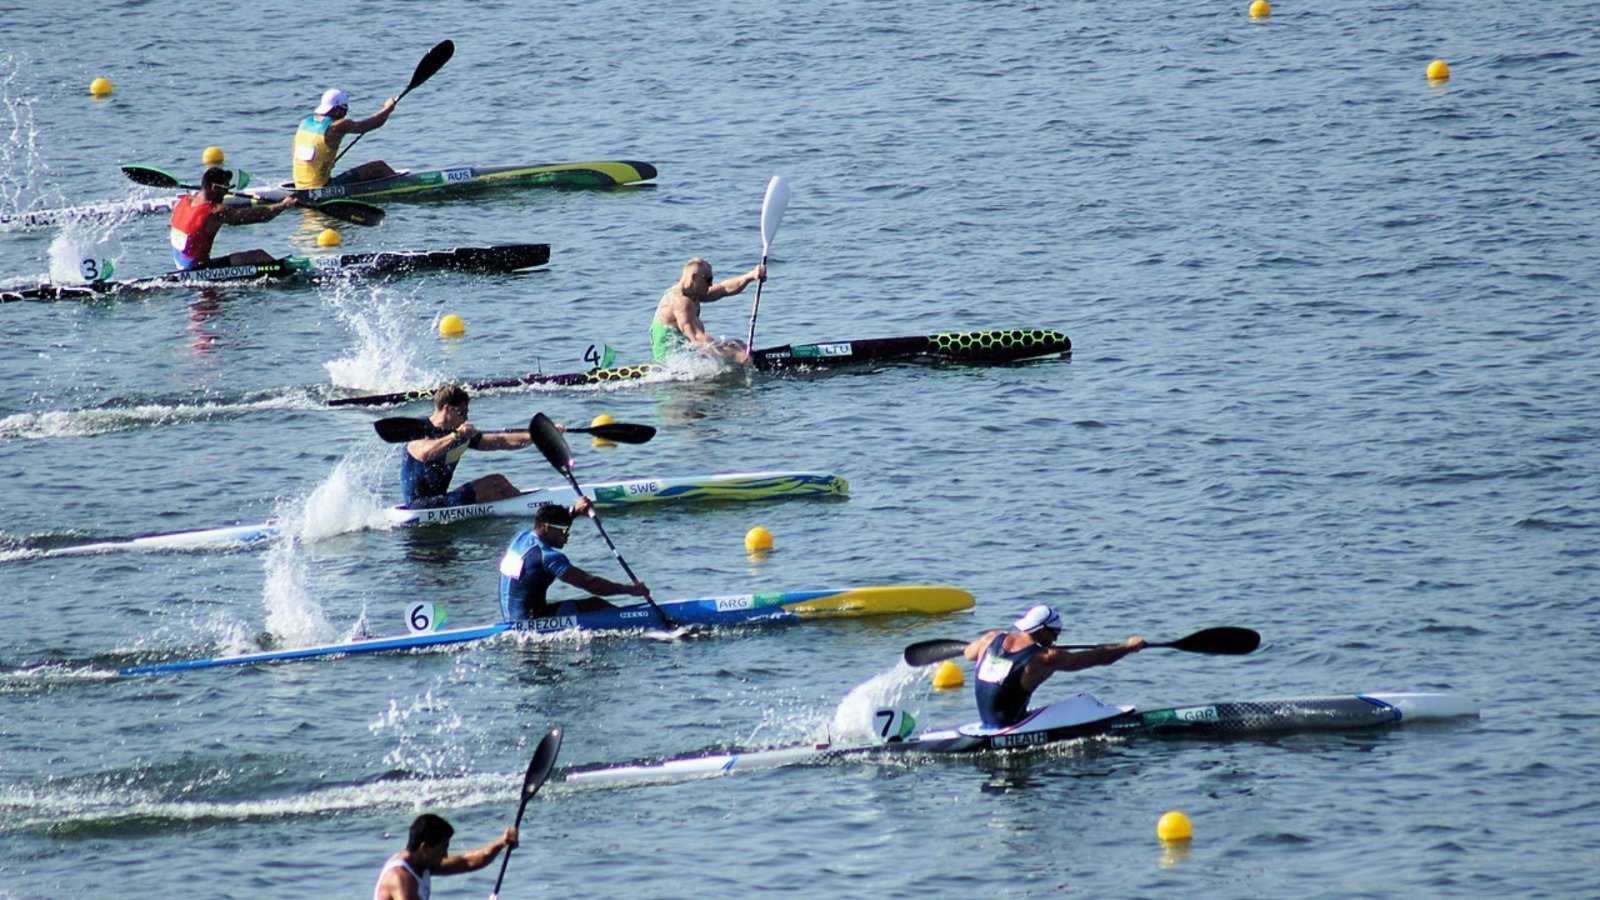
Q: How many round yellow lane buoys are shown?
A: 10